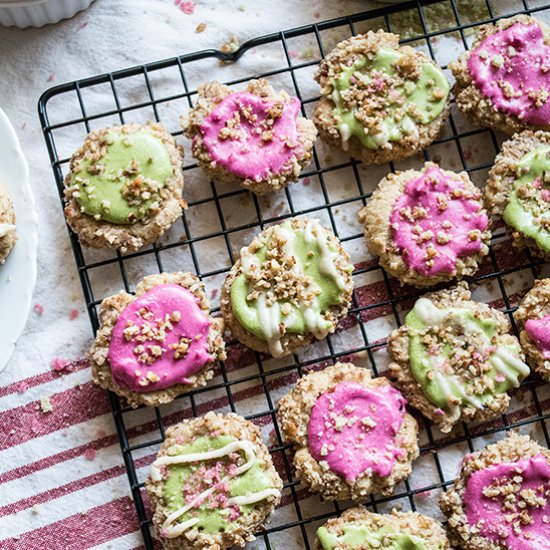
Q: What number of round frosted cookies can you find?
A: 15